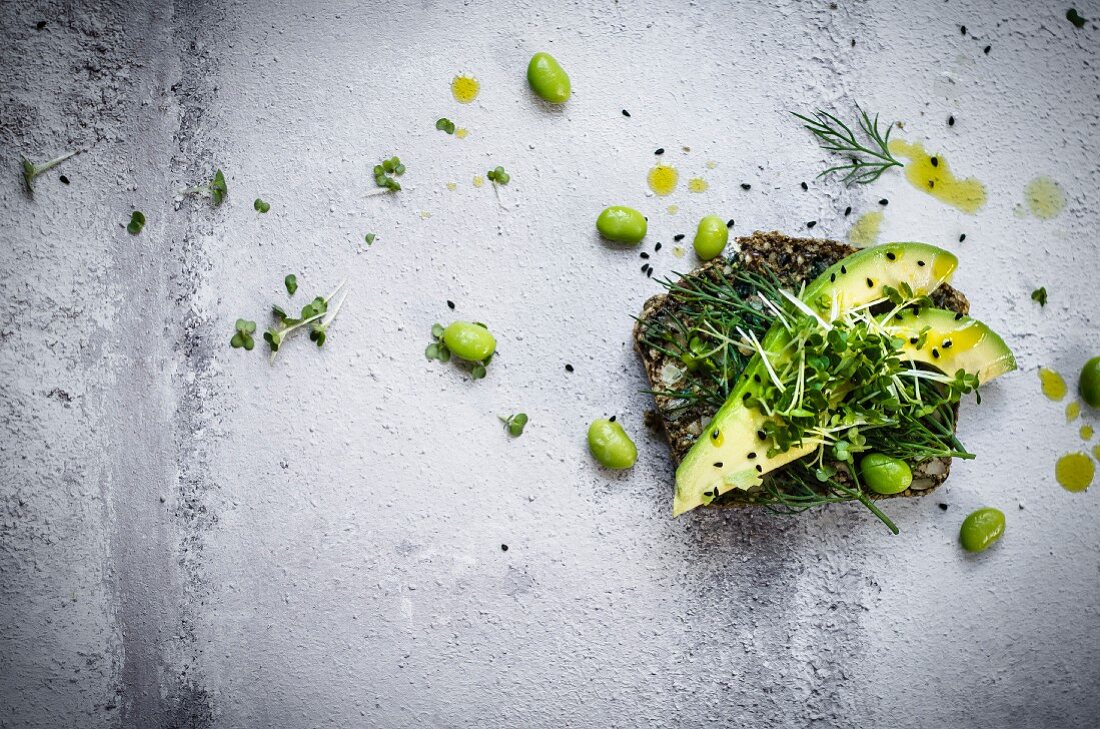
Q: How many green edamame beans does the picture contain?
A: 8